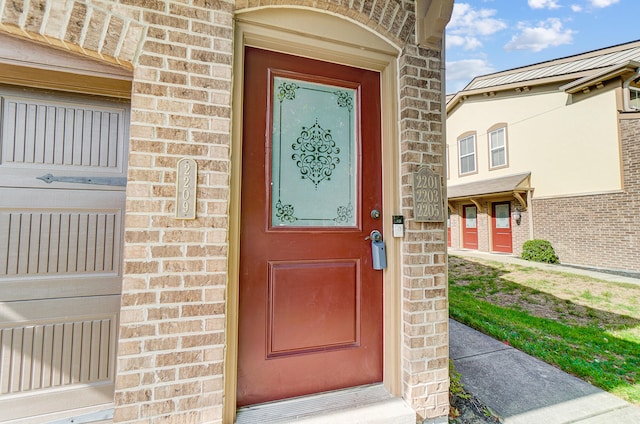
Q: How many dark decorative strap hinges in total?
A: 1